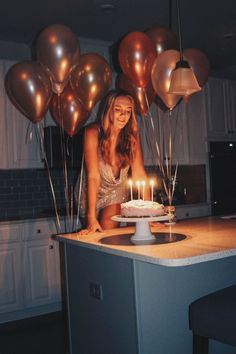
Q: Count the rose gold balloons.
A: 9